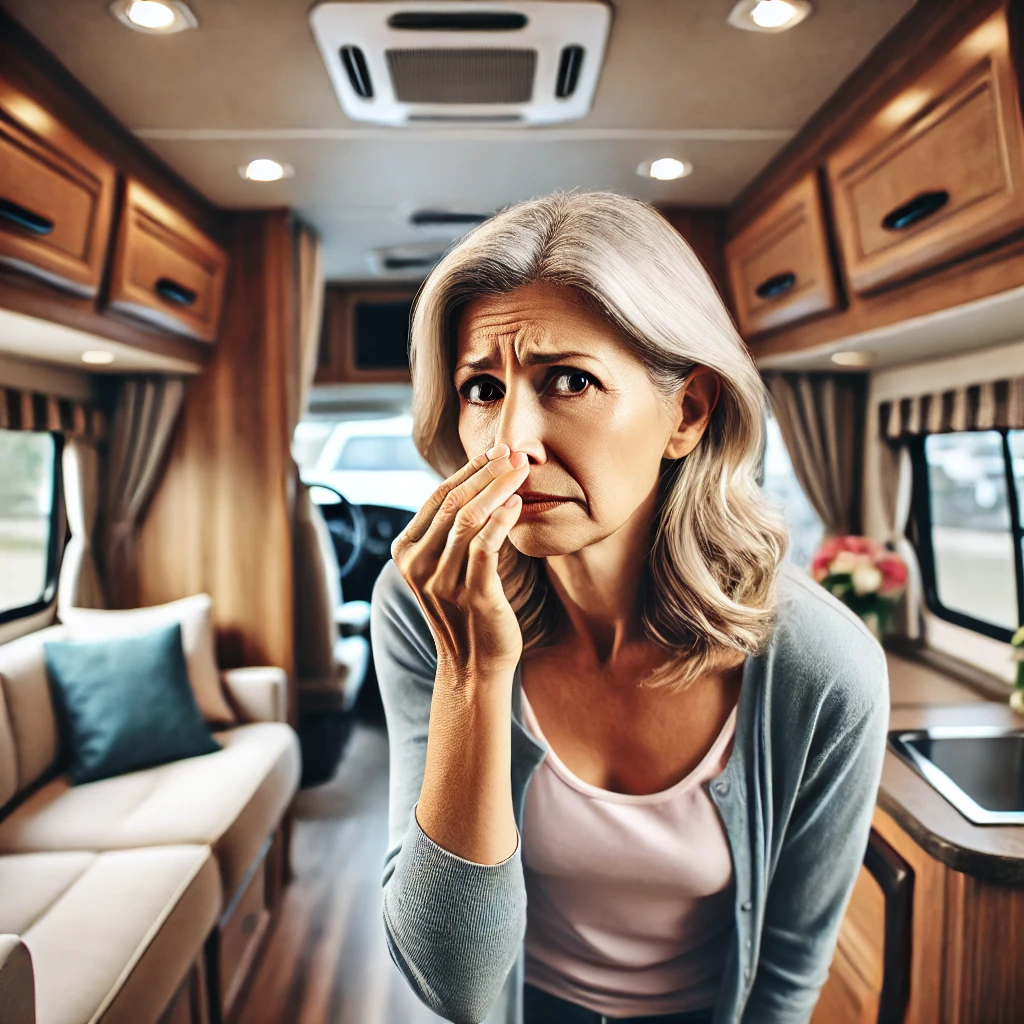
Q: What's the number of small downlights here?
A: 6